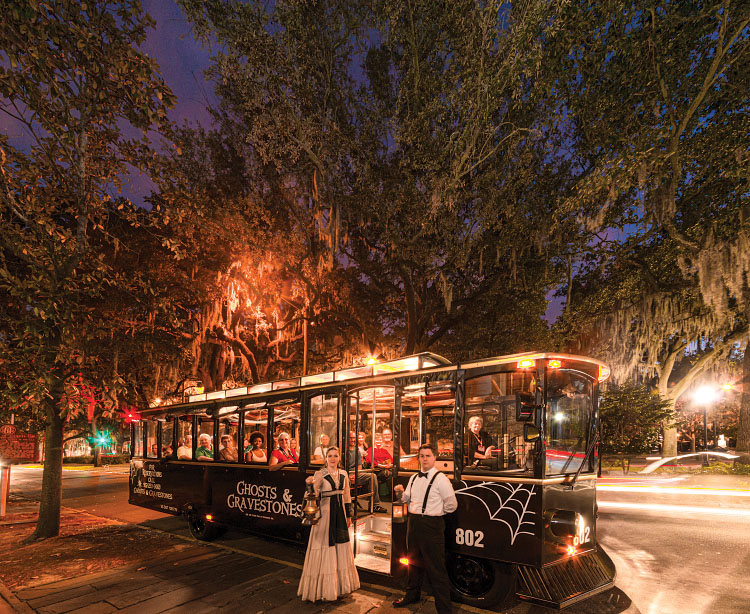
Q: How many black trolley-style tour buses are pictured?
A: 1